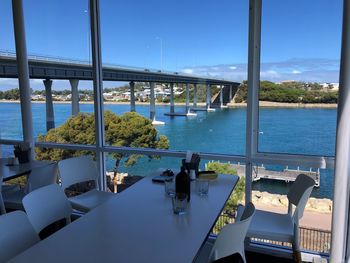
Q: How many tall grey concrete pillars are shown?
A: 10